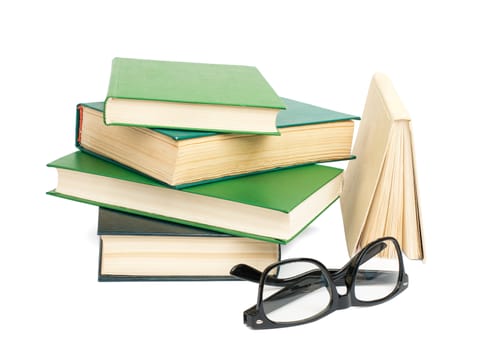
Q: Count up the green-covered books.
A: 3